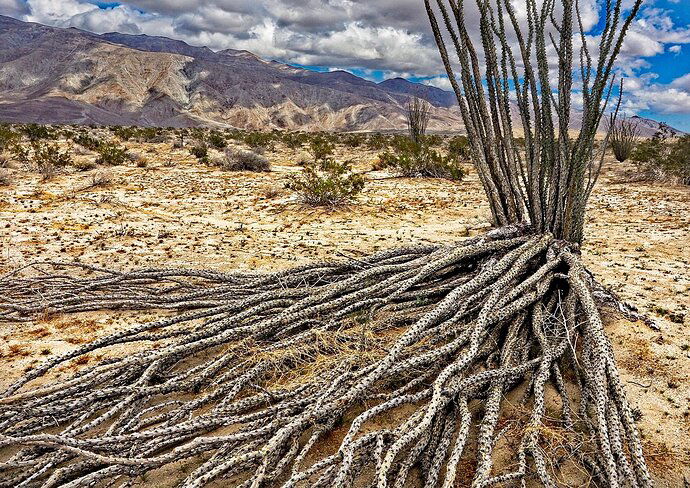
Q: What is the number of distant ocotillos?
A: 2